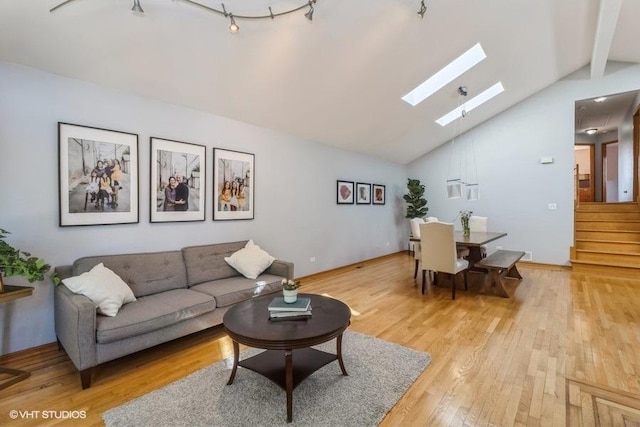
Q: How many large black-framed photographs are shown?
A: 3